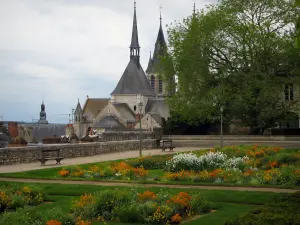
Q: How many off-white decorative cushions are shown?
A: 0